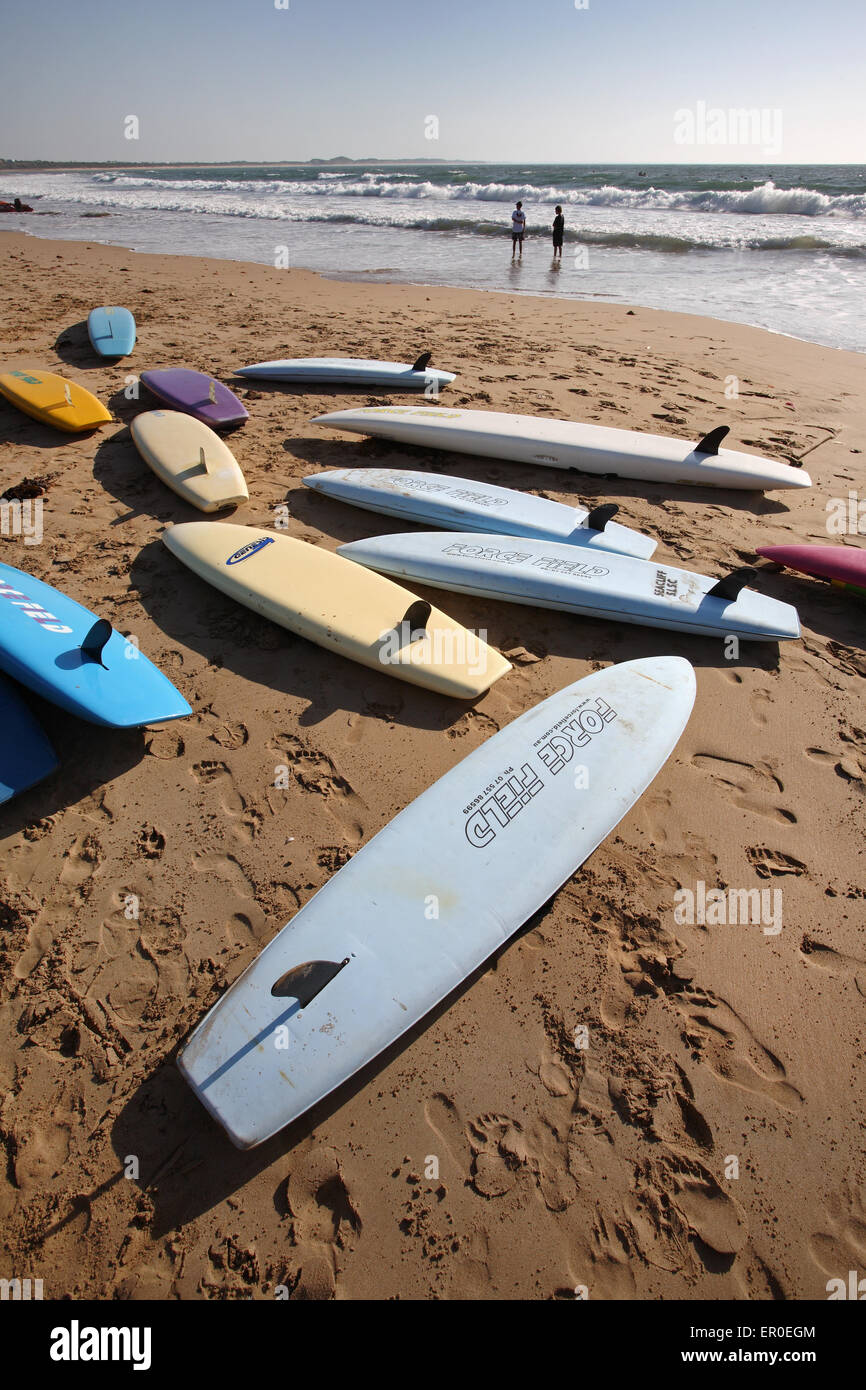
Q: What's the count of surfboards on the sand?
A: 13